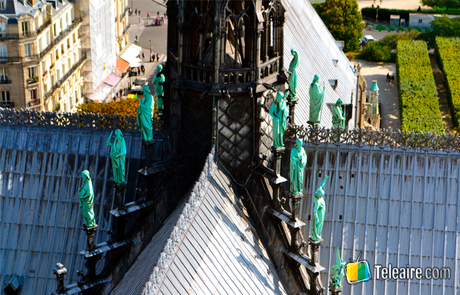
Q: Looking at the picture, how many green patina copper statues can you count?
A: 11